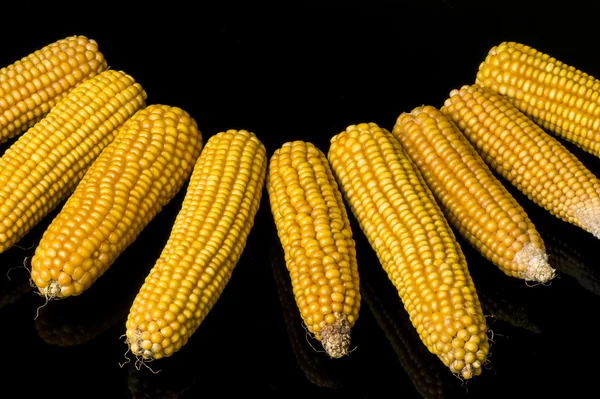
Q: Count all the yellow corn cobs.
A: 9